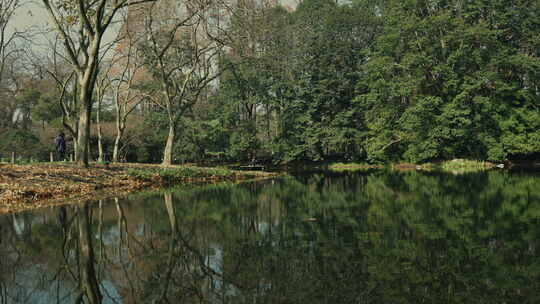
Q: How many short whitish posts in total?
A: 3